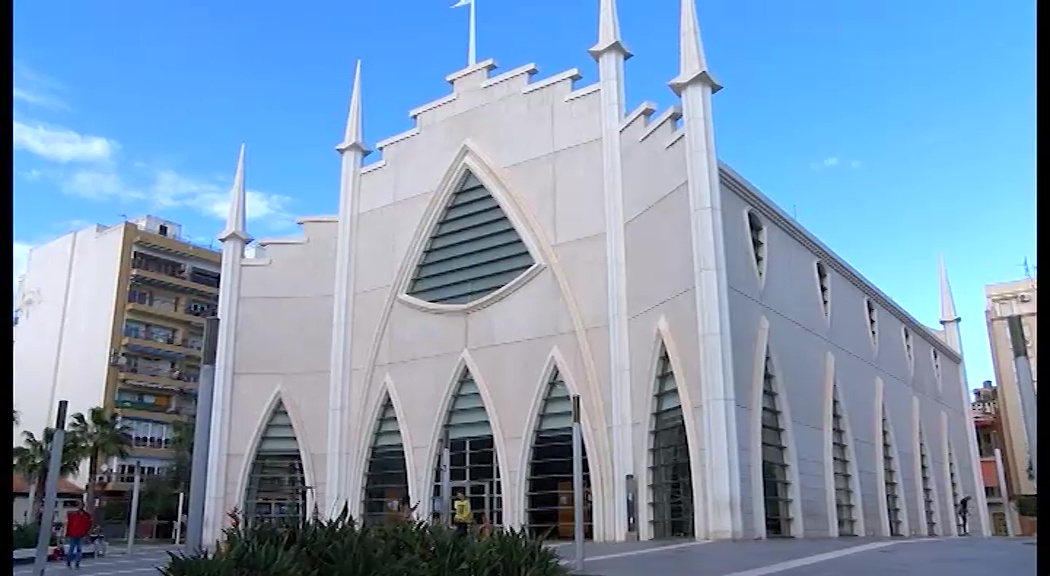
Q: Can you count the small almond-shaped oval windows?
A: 5